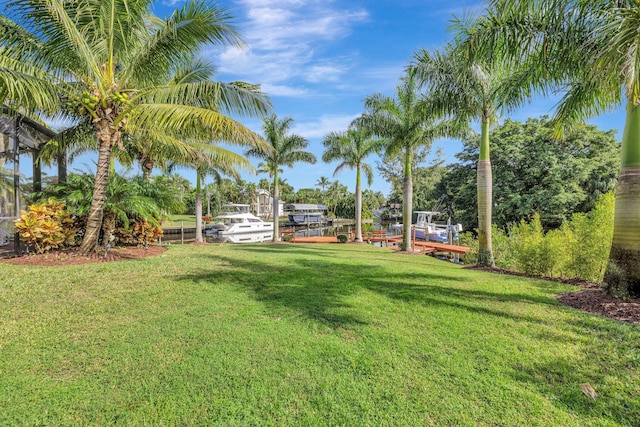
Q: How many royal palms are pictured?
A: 6